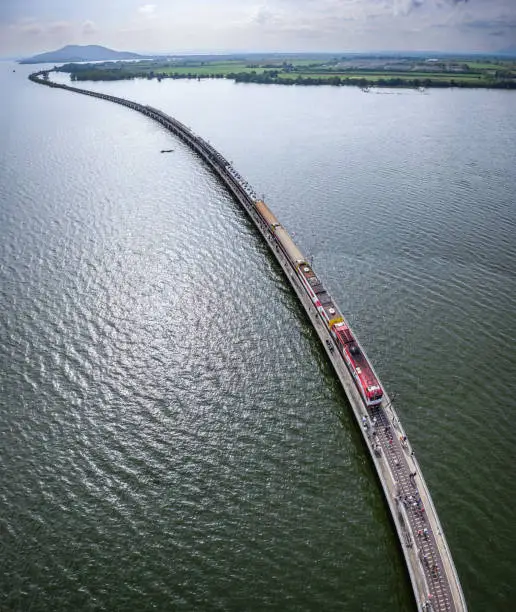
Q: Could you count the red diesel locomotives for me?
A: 1